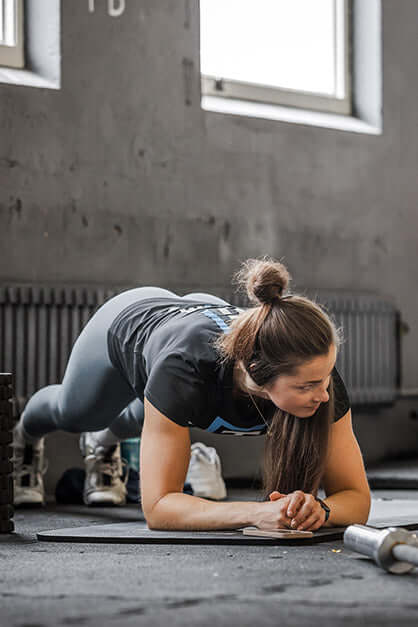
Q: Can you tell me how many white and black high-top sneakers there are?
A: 2